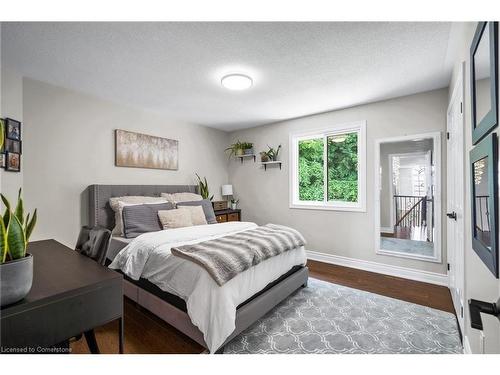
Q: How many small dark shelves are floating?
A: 2